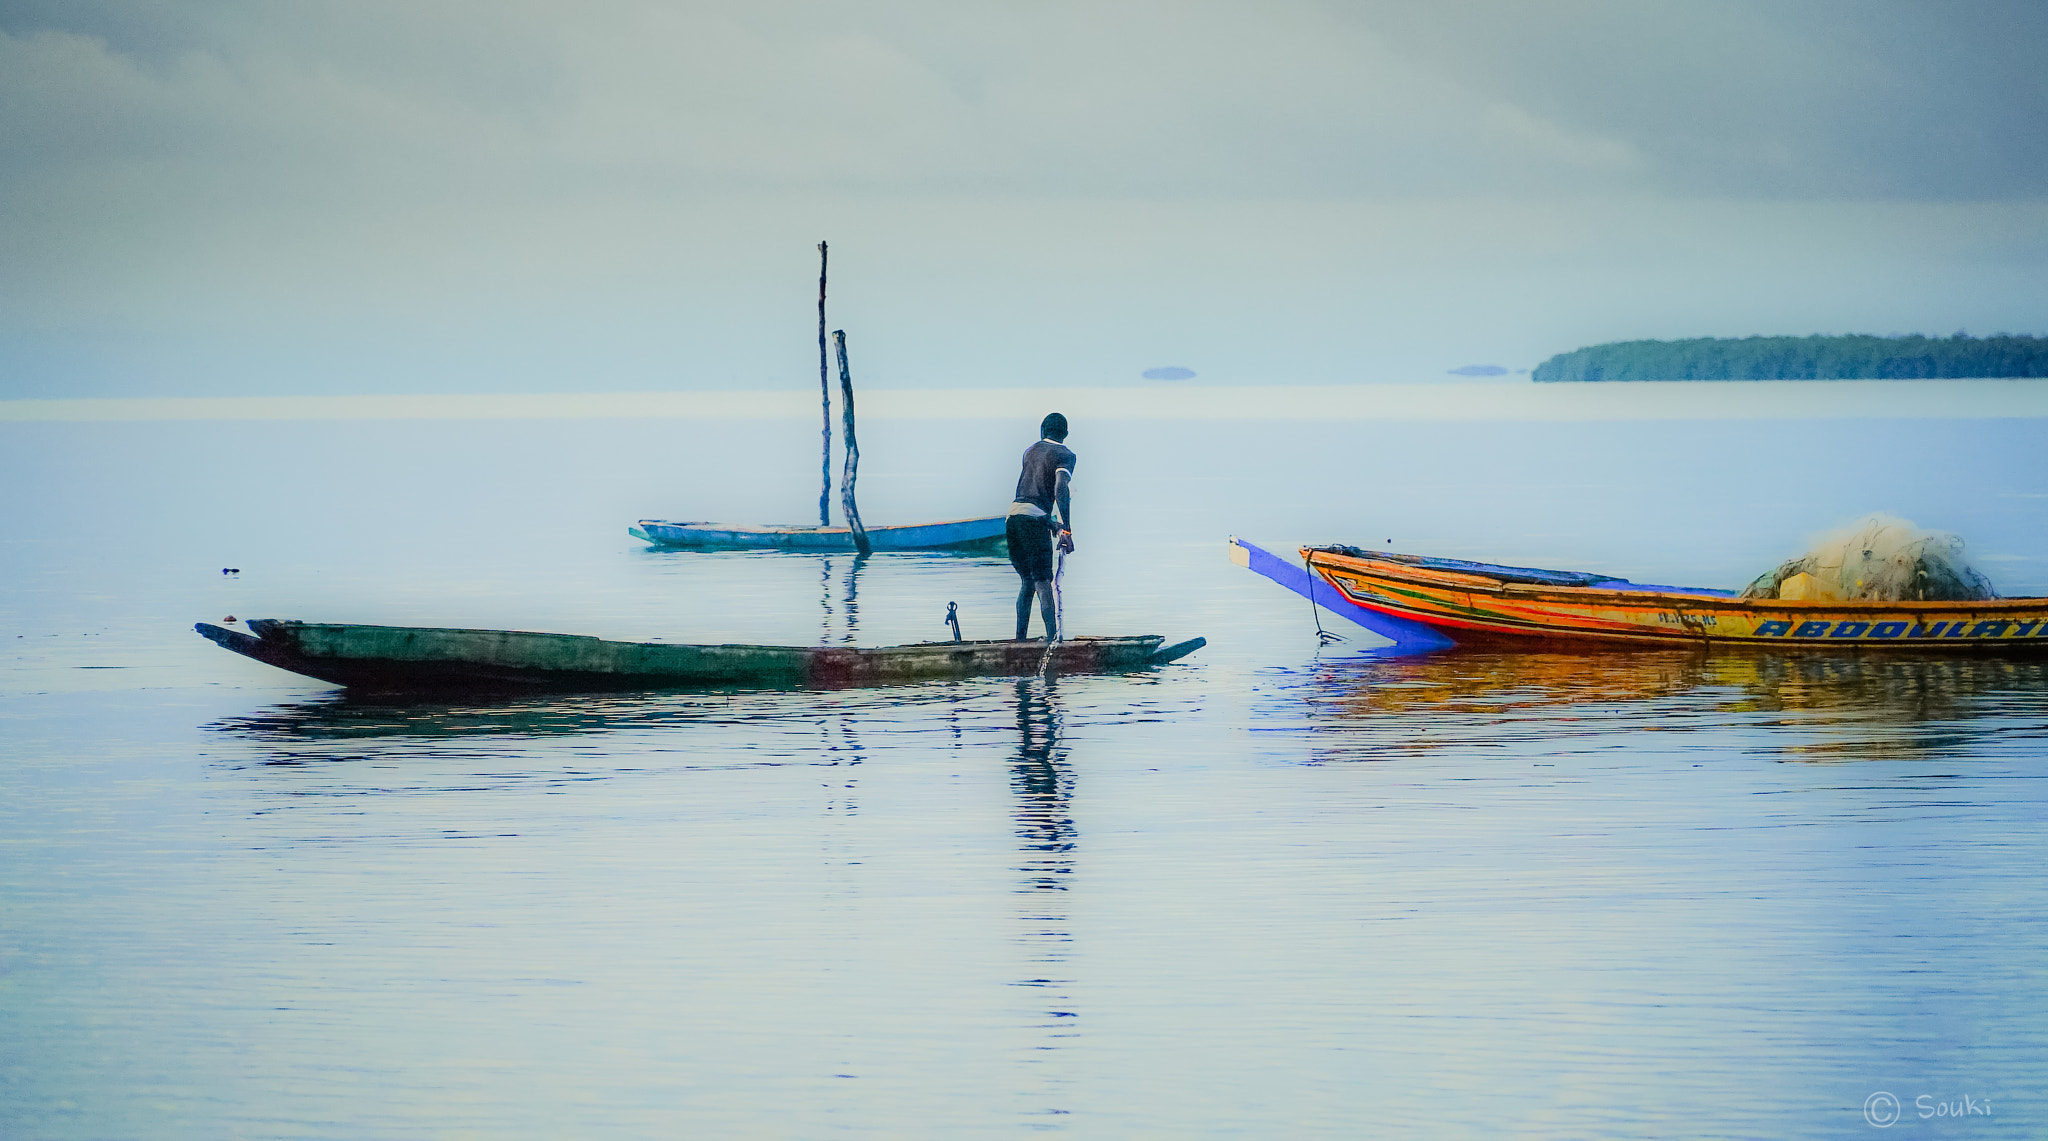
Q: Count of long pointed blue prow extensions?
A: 1